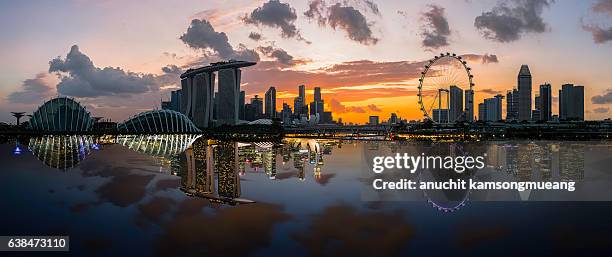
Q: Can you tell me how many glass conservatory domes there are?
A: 2